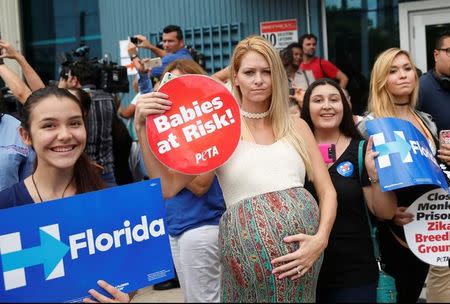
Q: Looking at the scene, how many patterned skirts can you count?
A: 1